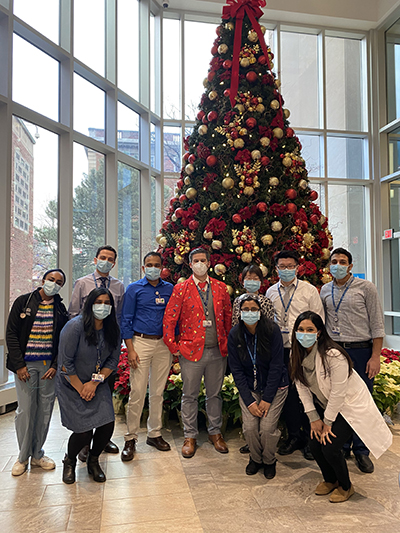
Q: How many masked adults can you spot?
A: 10